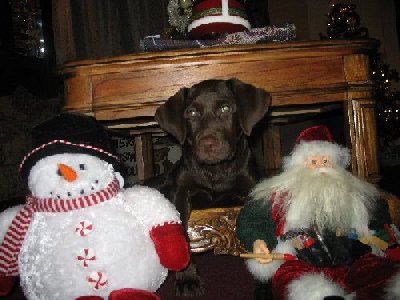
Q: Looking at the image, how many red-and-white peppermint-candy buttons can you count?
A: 3